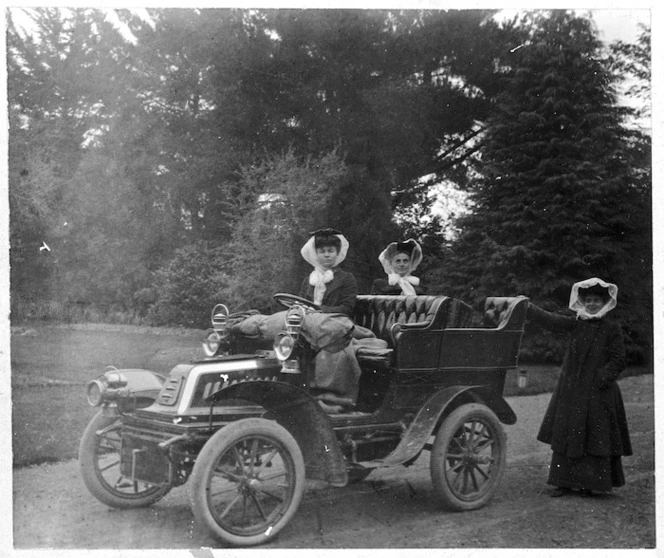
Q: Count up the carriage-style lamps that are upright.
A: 2